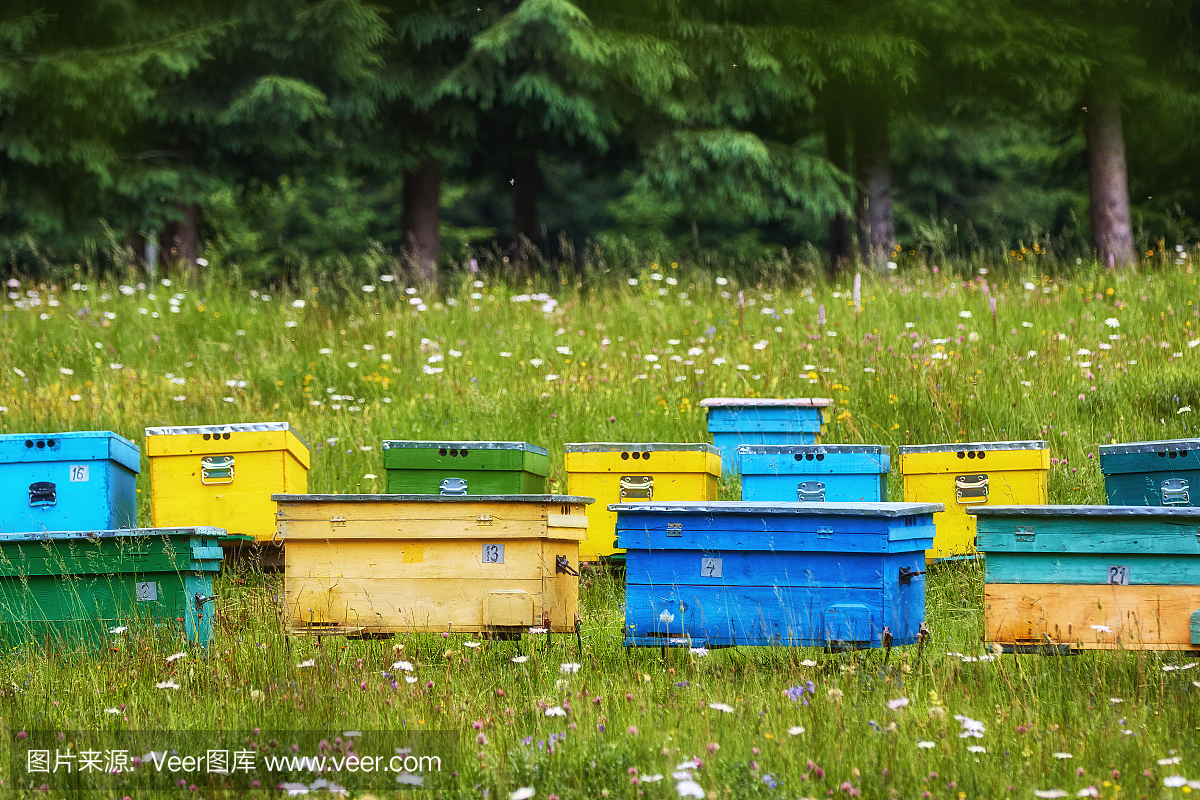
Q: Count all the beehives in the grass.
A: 12